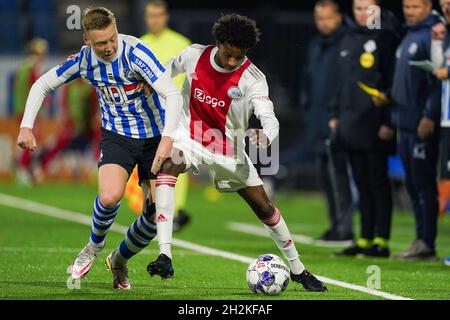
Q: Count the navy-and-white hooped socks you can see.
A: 2